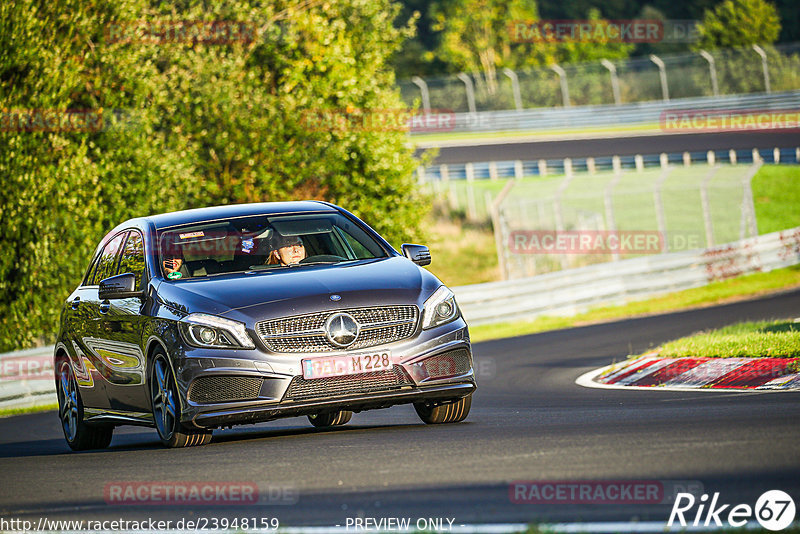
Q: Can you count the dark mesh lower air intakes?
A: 3